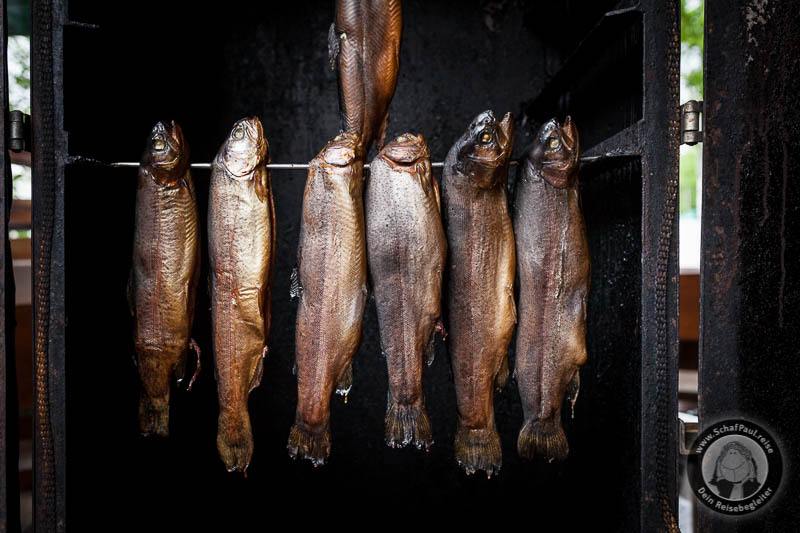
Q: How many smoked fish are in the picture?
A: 7